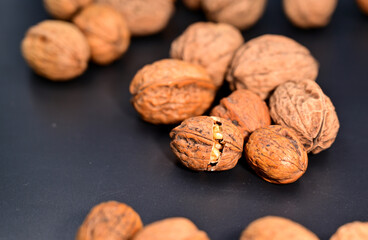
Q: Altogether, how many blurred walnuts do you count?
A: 12